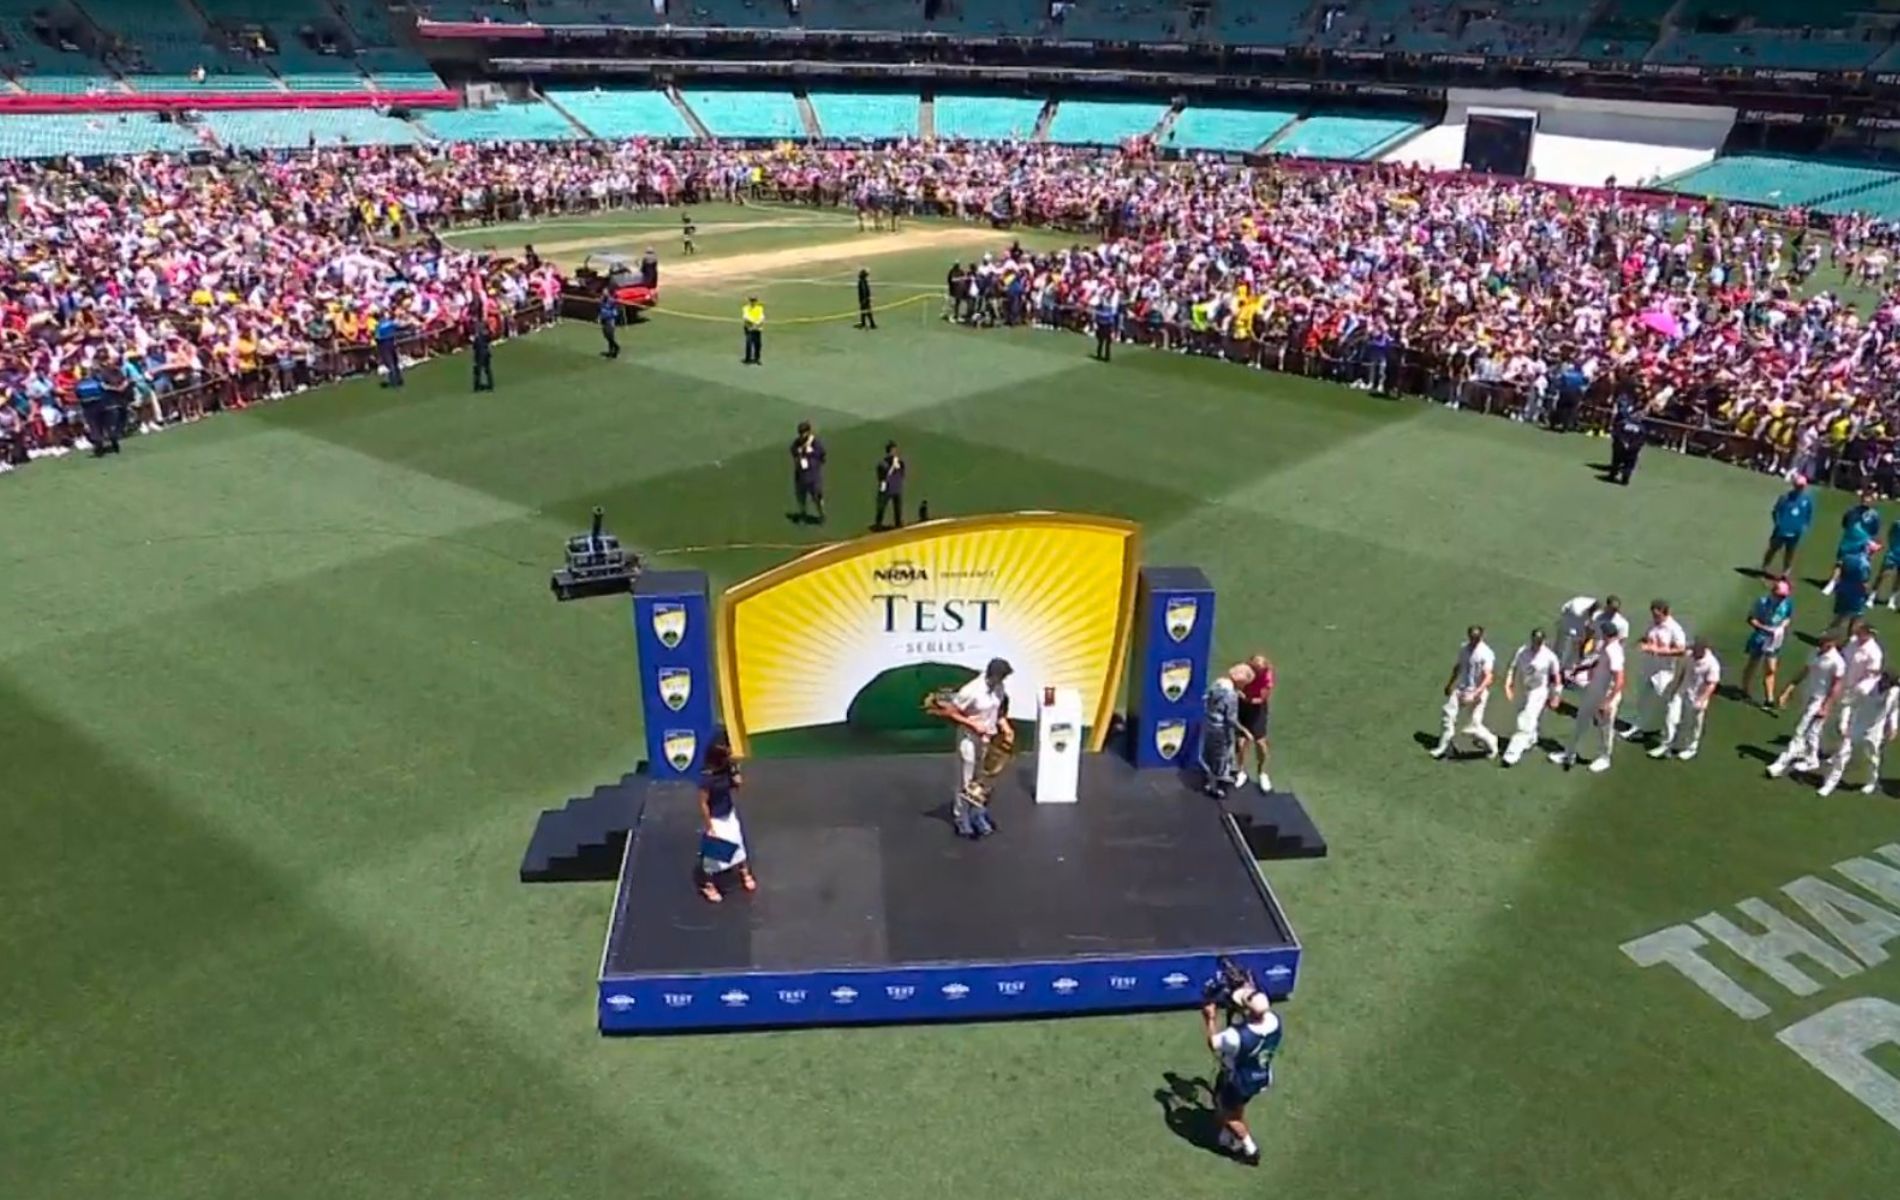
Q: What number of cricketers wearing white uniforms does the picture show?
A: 11